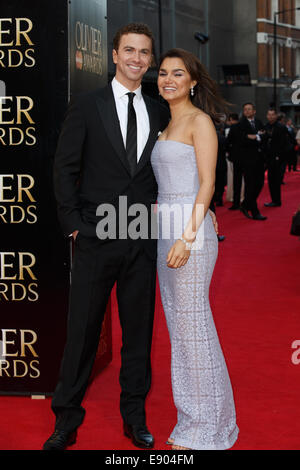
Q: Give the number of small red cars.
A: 0